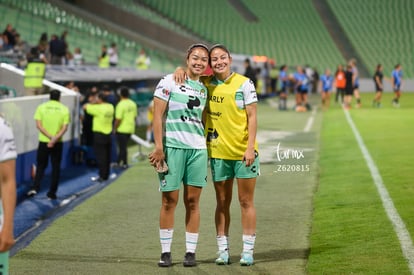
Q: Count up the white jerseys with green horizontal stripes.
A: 1